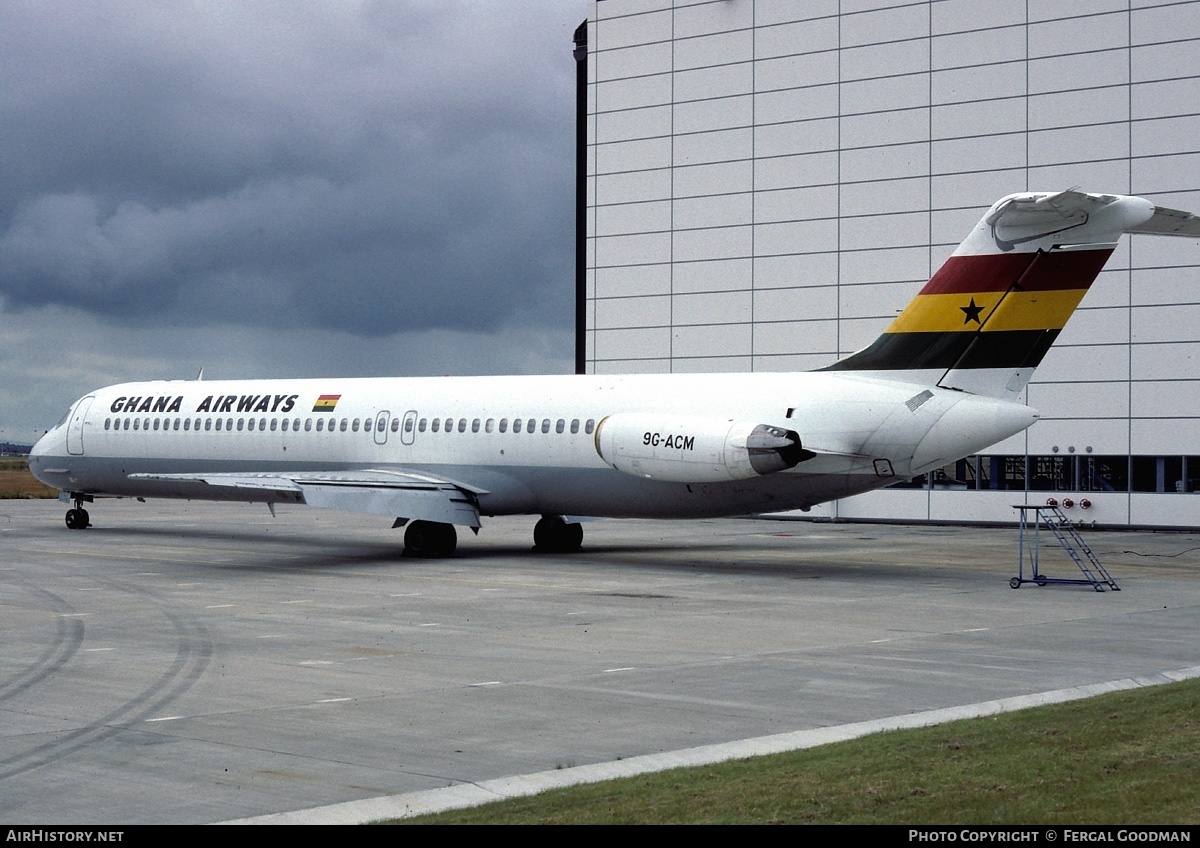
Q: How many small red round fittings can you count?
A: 3